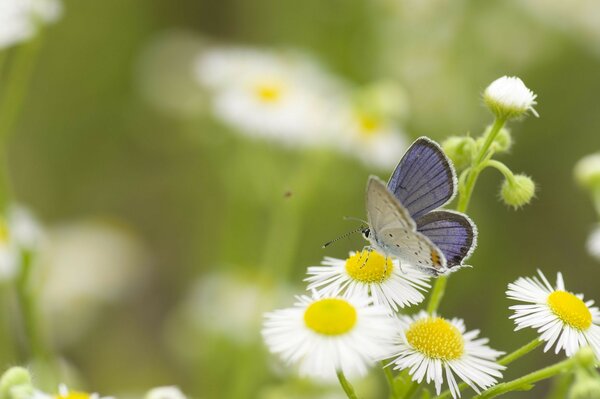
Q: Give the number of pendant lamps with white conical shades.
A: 0